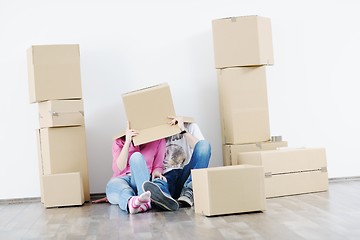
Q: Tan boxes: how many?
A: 10